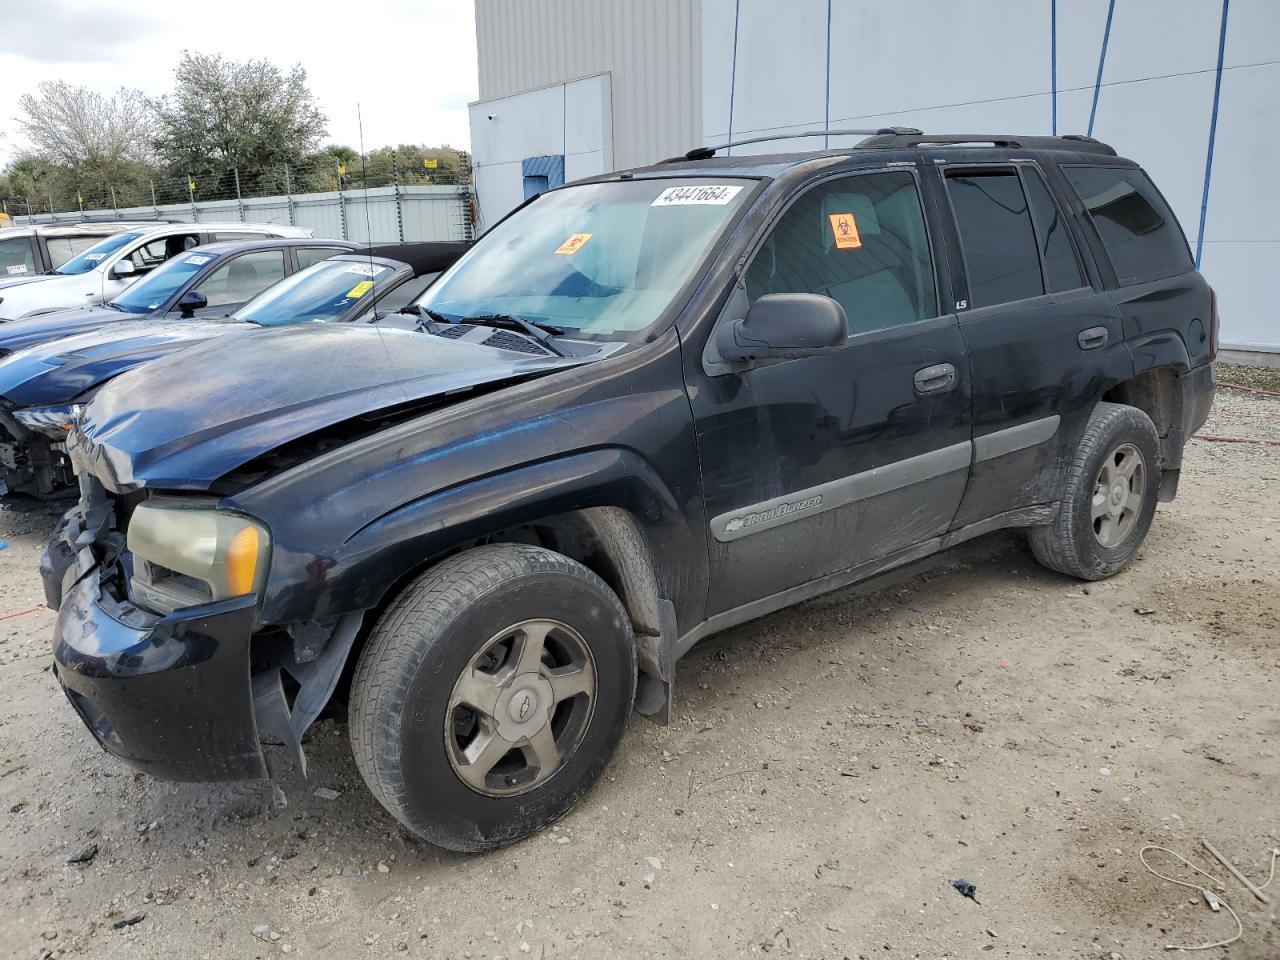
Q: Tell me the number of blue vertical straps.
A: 5